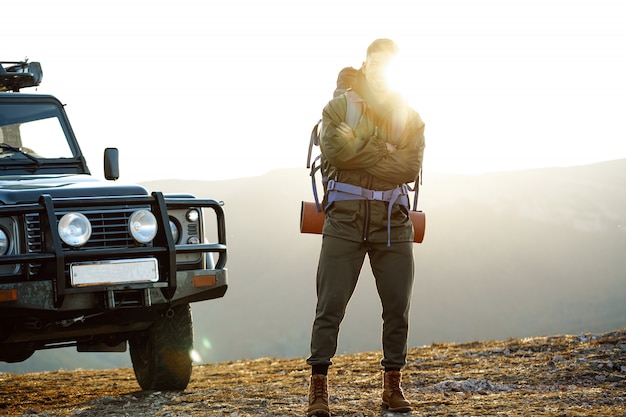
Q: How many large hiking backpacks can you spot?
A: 1